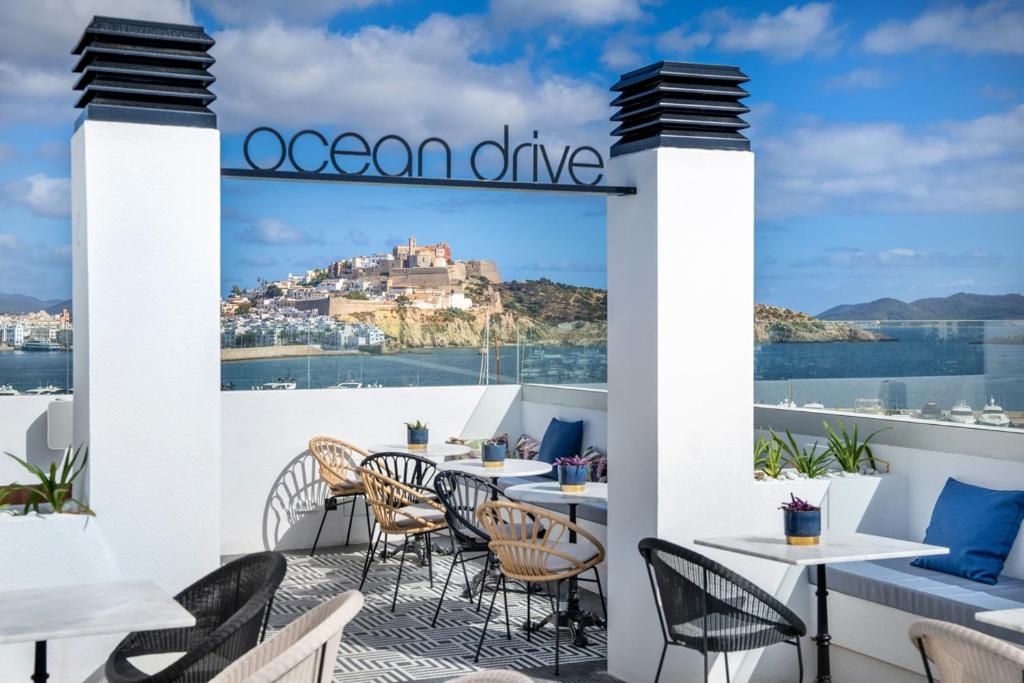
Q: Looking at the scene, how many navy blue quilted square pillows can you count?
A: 2